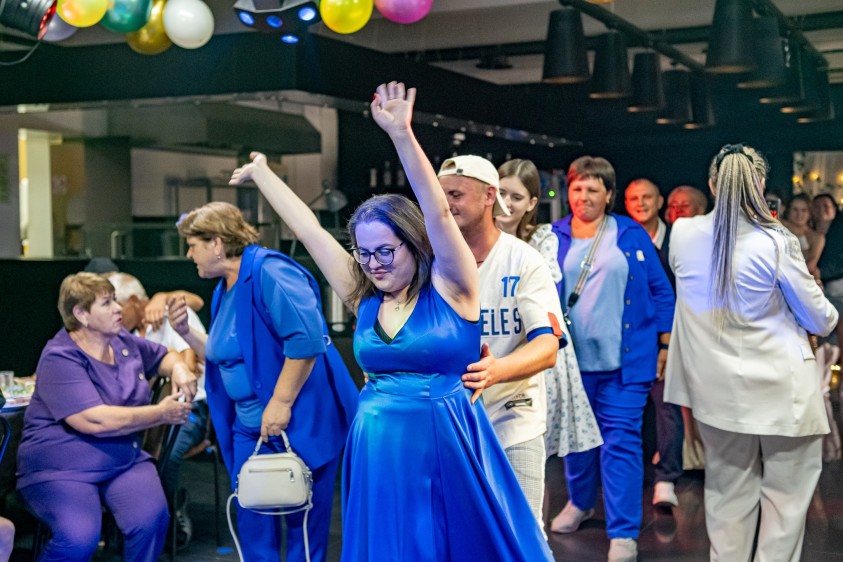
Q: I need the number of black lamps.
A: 10